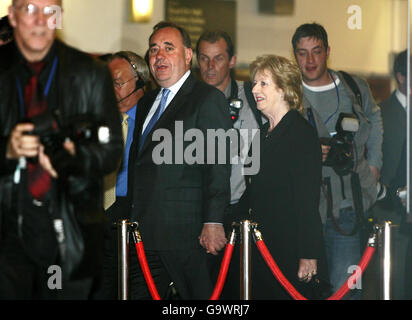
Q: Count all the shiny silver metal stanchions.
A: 3